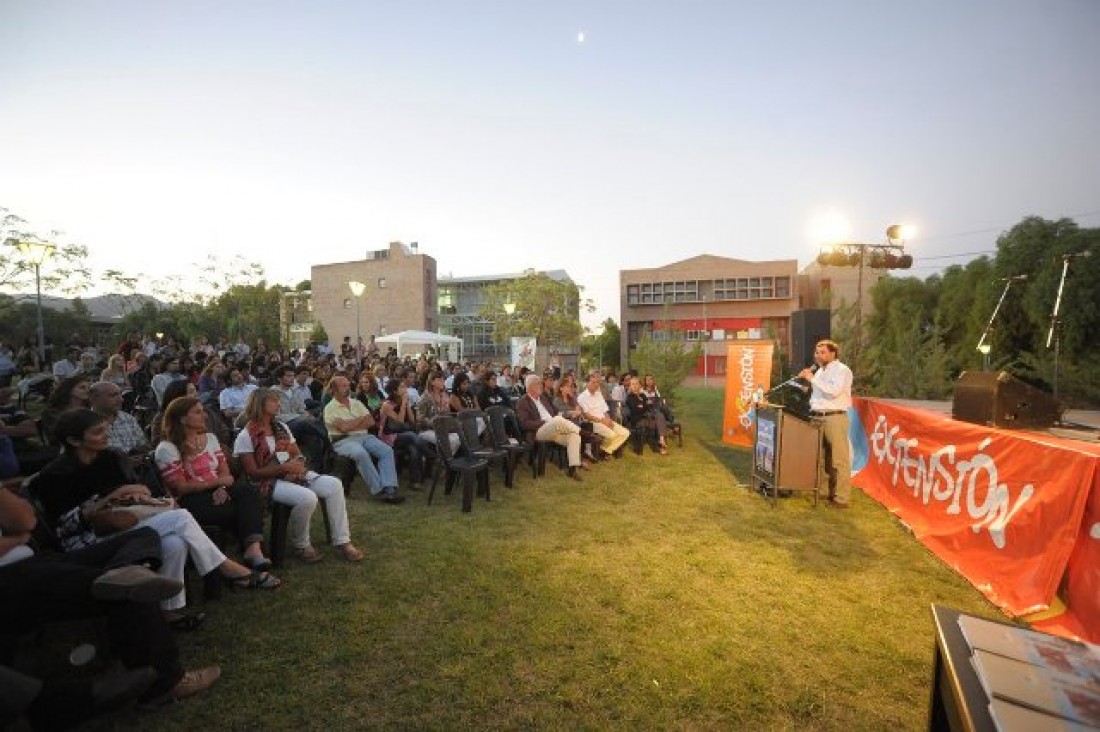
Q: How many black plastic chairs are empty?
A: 3